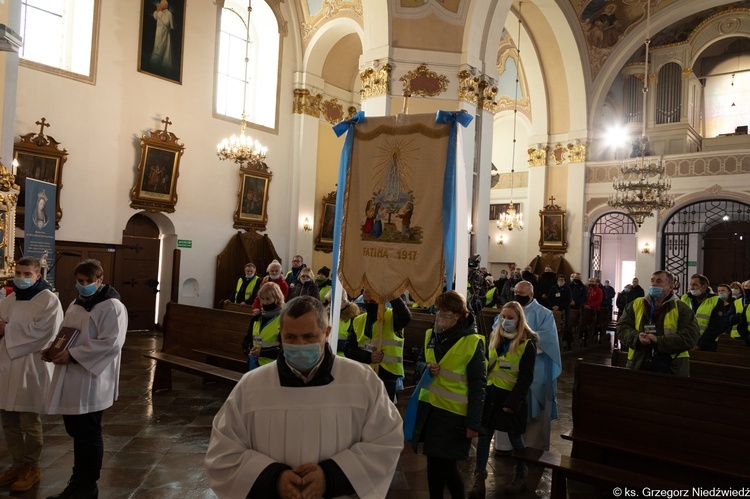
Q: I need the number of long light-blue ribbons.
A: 2